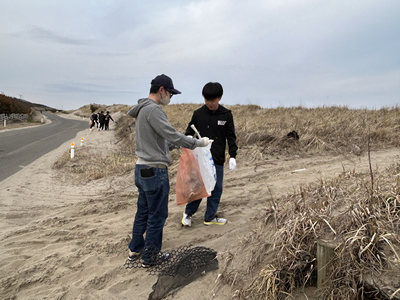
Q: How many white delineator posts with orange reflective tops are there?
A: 2